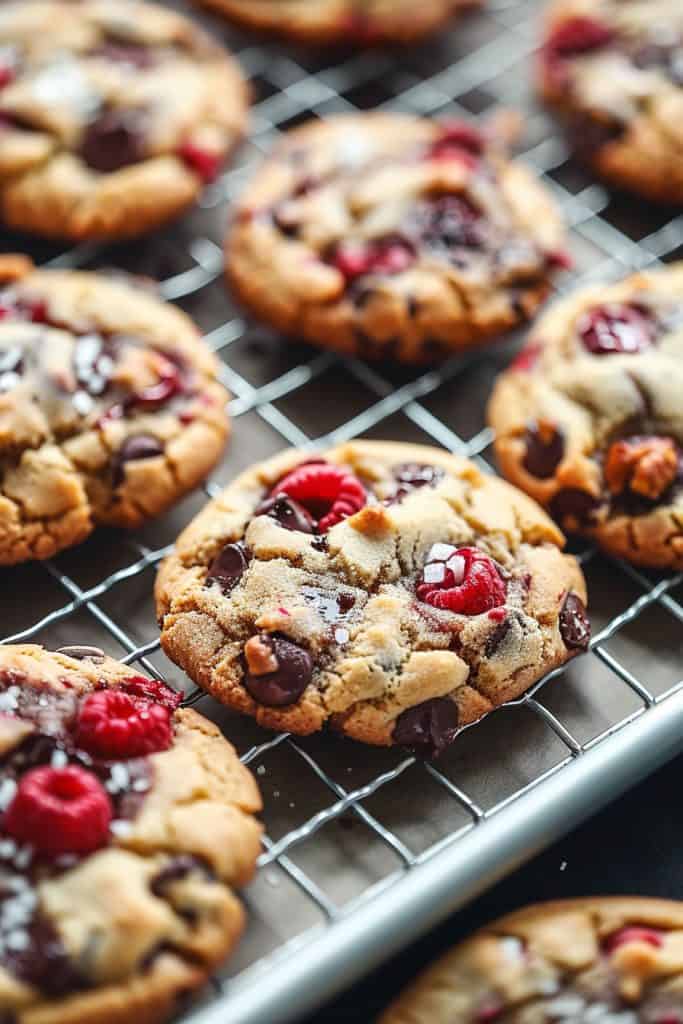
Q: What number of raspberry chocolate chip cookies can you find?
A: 9